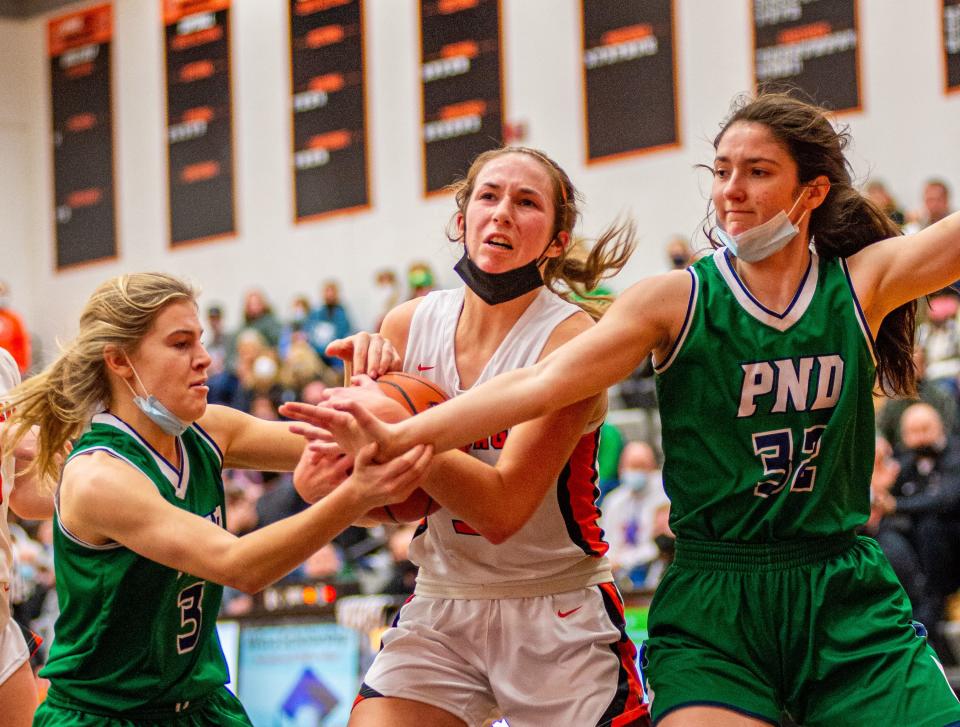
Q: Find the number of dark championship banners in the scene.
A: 7